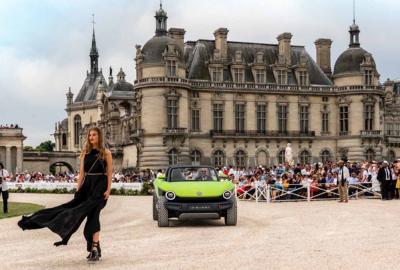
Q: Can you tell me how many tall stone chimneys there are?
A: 4